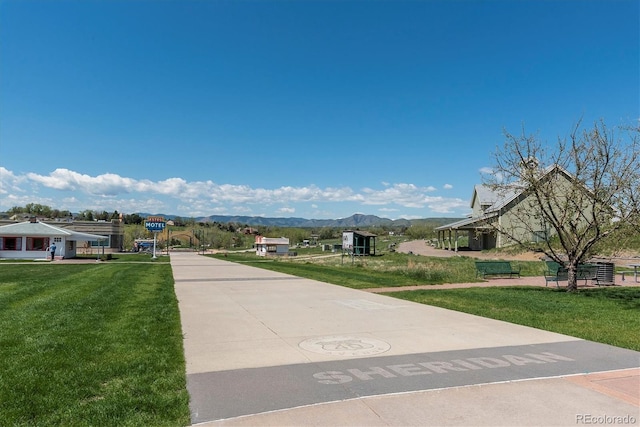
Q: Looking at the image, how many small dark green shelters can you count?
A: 1